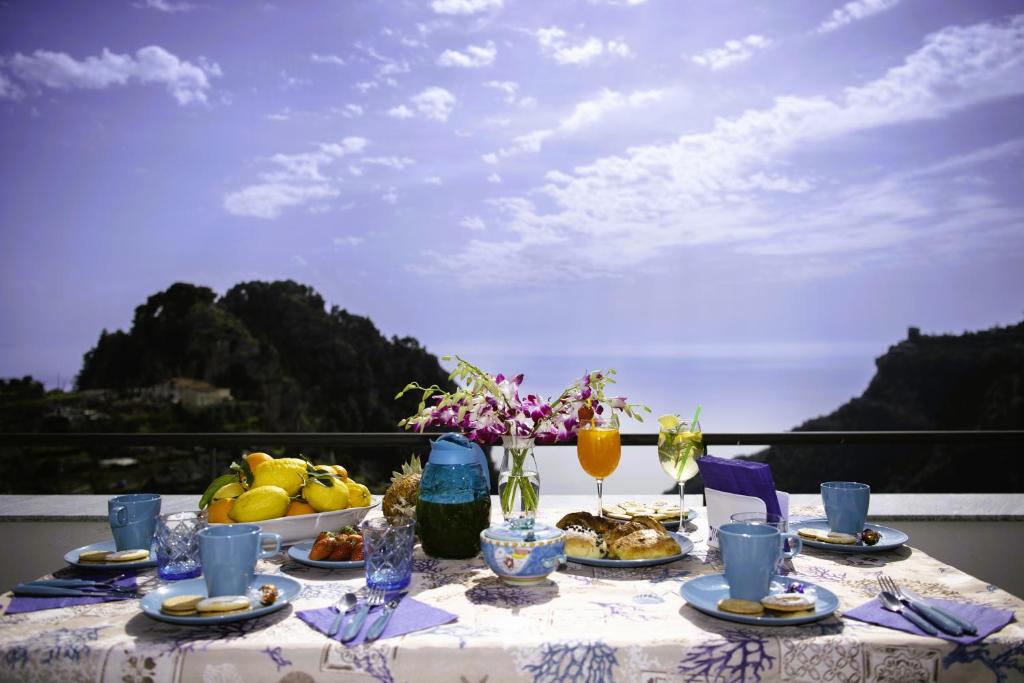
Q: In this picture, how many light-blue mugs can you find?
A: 4